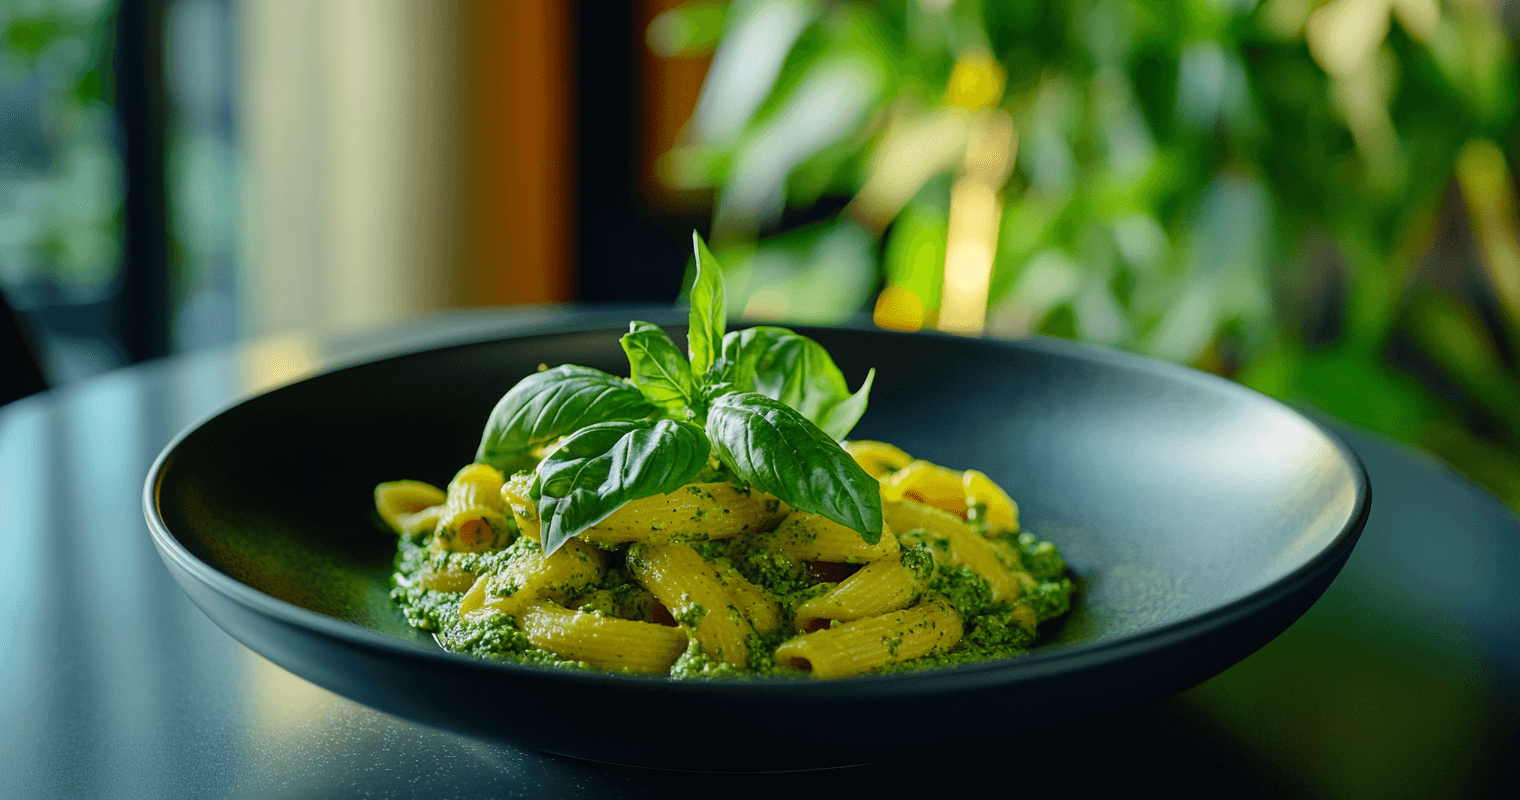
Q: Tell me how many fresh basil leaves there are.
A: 6